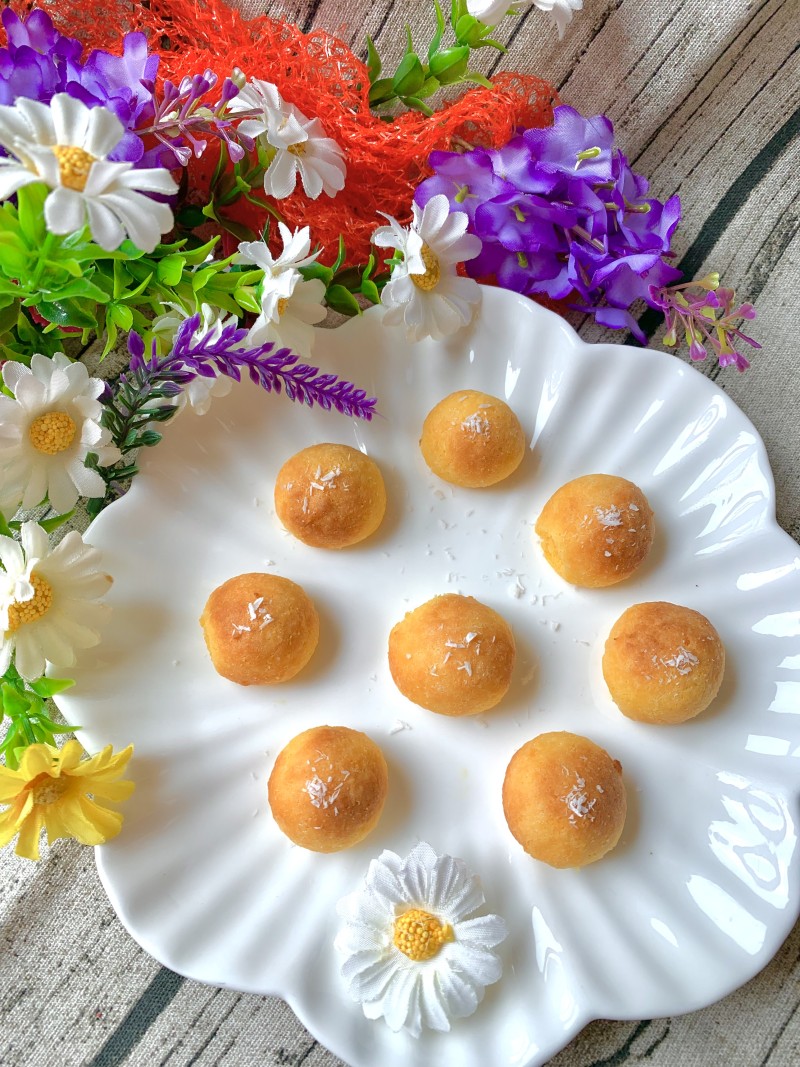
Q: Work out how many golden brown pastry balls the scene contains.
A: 8